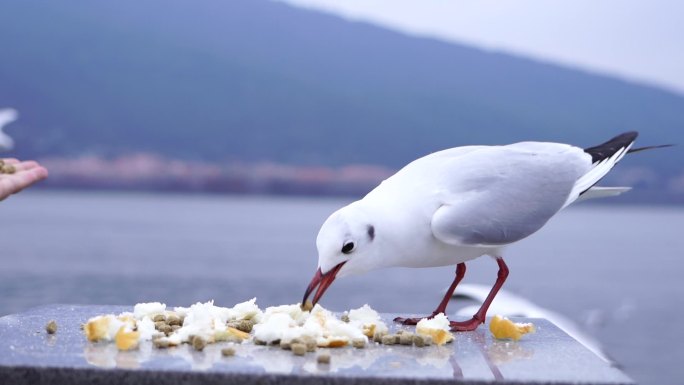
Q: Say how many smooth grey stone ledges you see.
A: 1